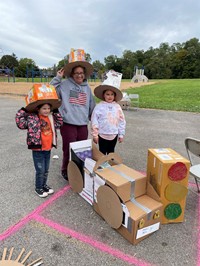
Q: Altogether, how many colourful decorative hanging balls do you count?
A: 0